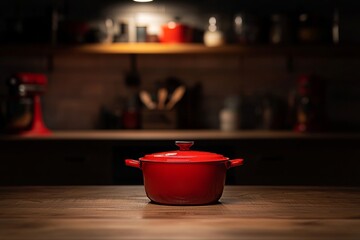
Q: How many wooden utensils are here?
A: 3